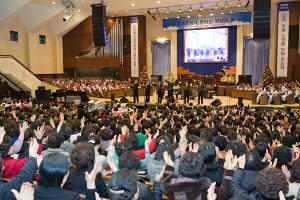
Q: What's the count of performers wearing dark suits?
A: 6